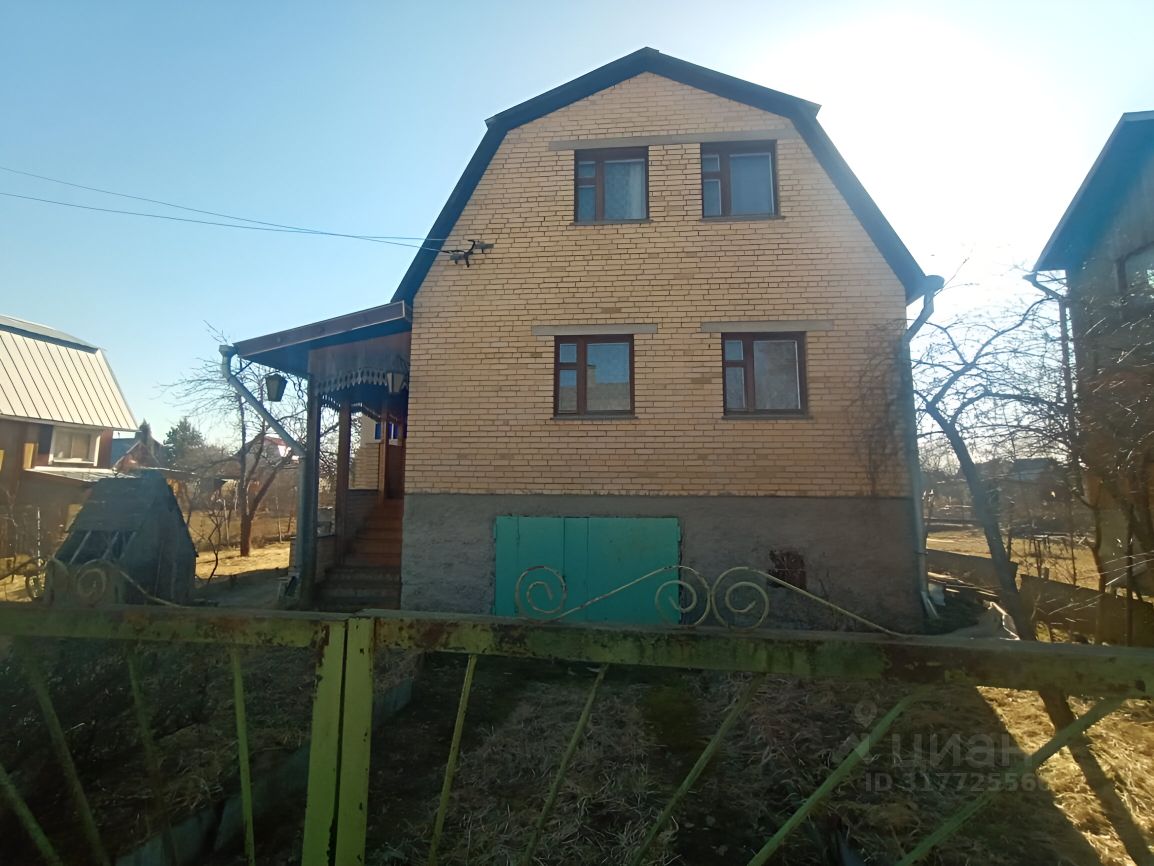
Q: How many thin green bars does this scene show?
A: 9